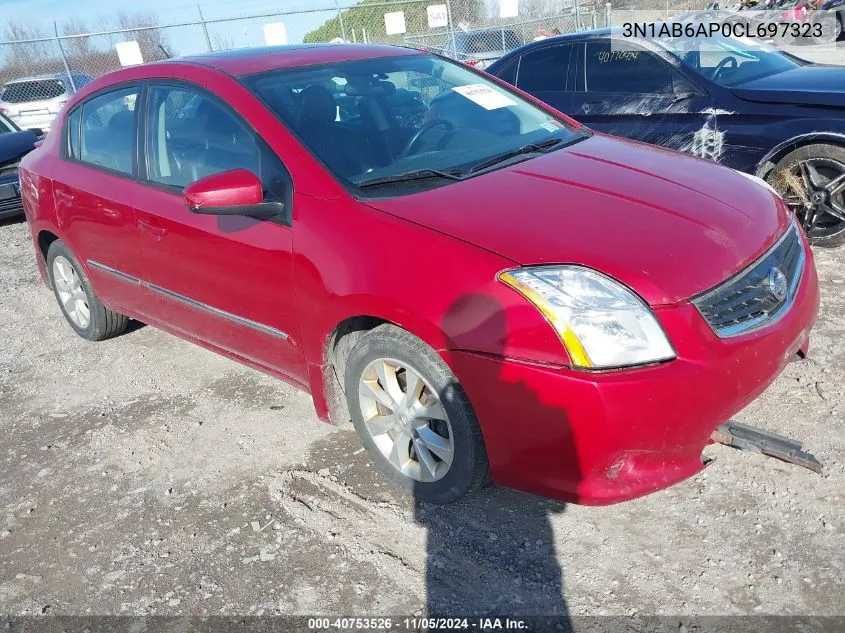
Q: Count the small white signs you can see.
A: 5